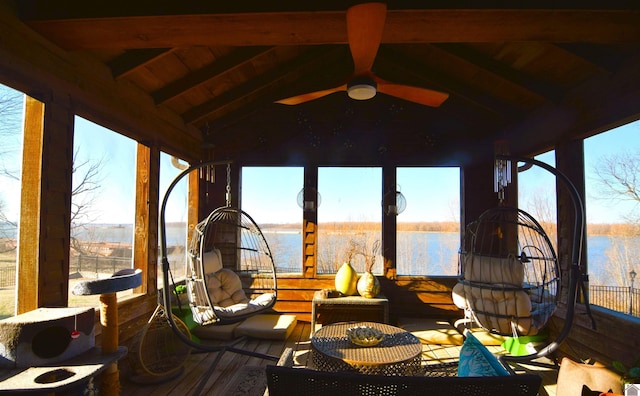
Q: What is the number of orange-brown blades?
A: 3